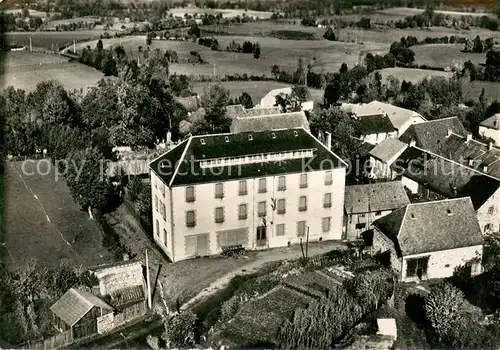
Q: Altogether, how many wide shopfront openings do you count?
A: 2